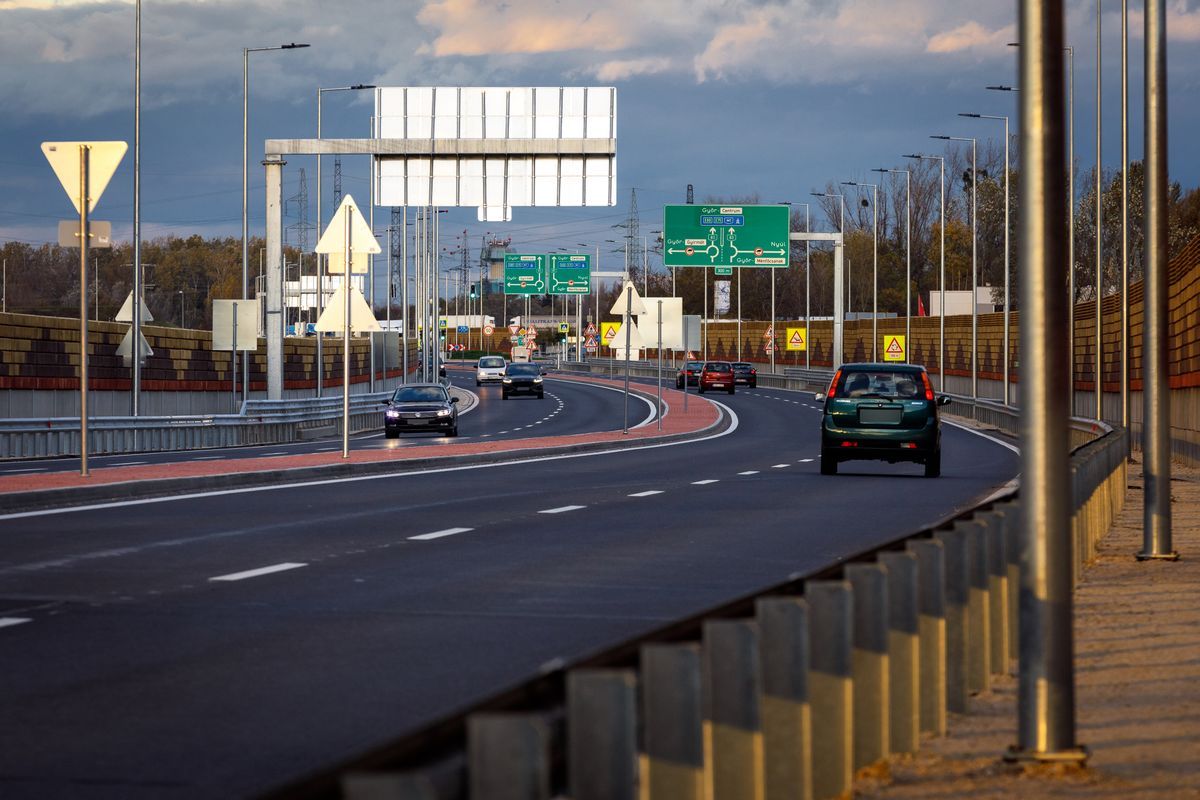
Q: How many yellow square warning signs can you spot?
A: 3